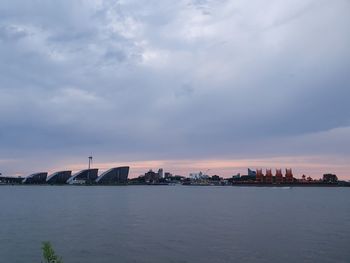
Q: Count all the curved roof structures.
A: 4